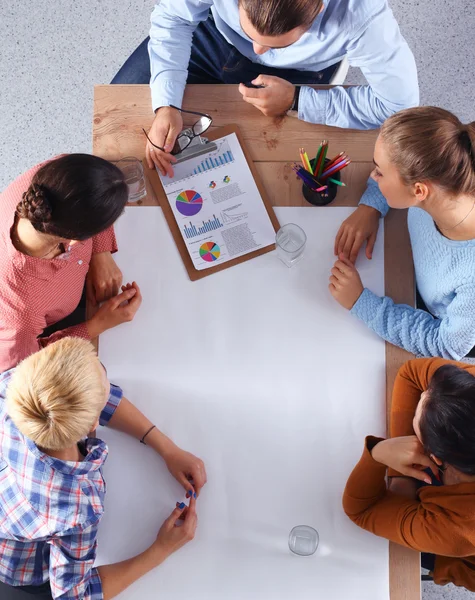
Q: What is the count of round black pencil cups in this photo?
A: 1